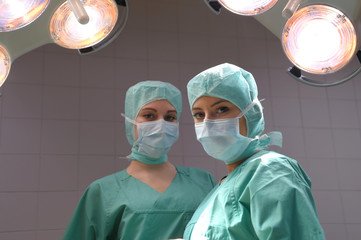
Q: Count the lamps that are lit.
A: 5